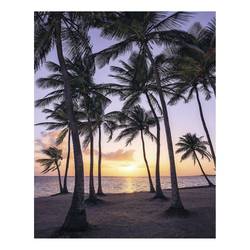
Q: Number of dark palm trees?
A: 10